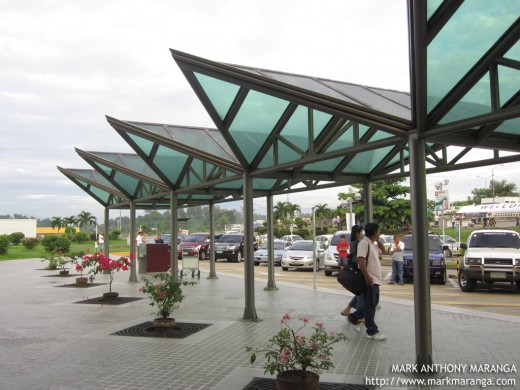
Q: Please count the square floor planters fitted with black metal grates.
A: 6